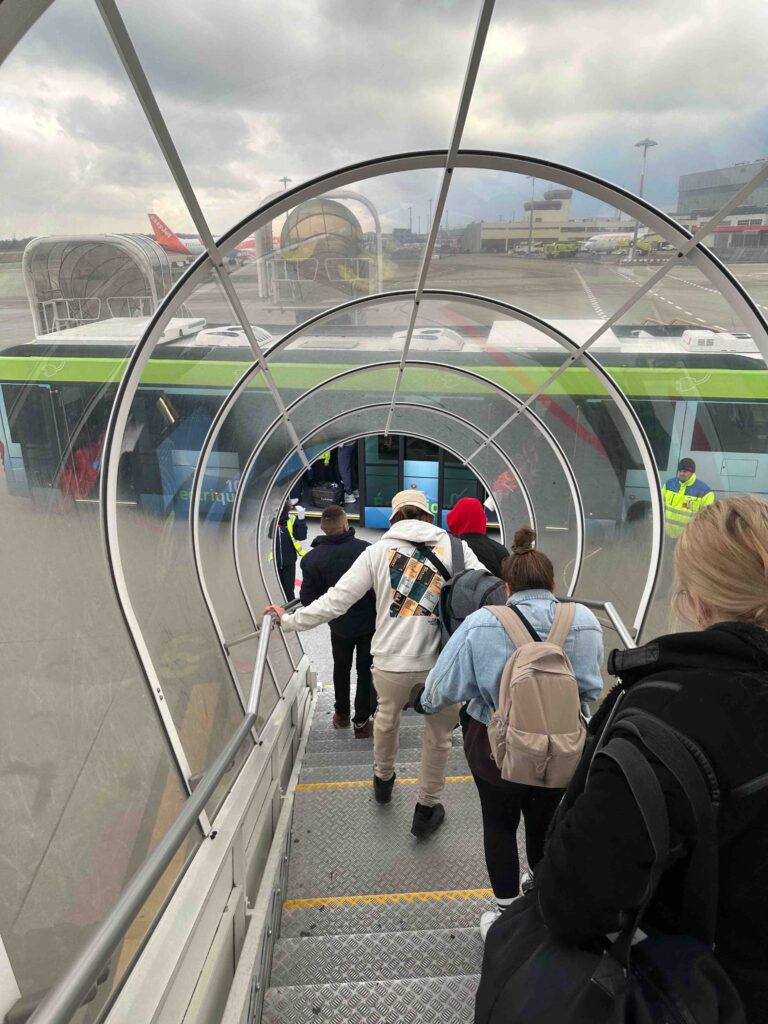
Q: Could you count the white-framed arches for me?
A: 5